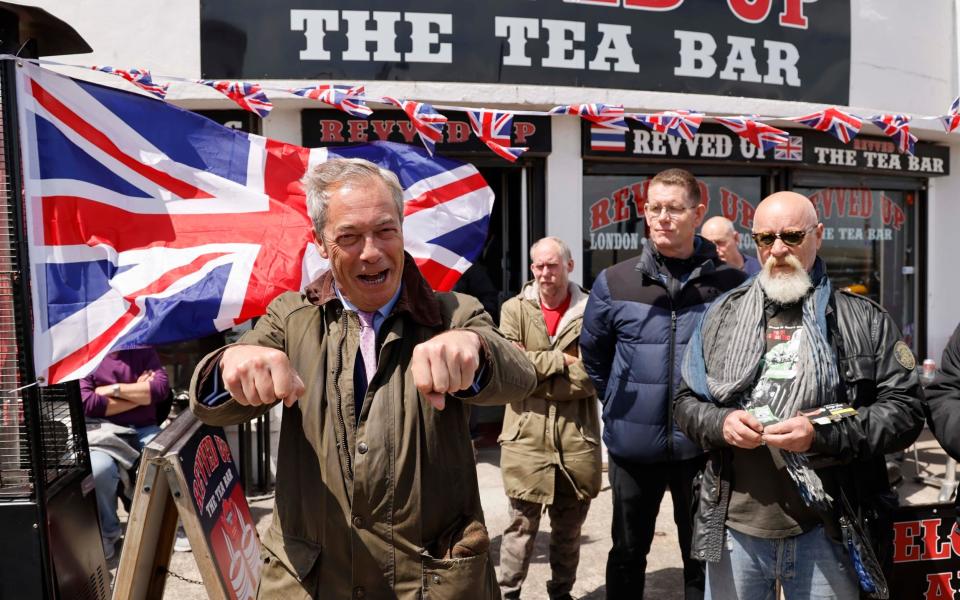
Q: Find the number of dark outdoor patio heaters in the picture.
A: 1